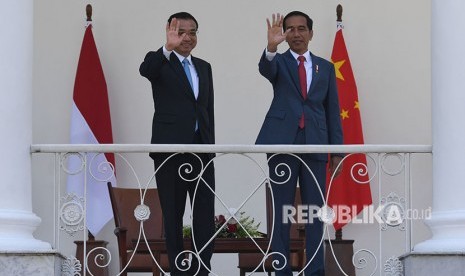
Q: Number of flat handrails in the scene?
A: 1